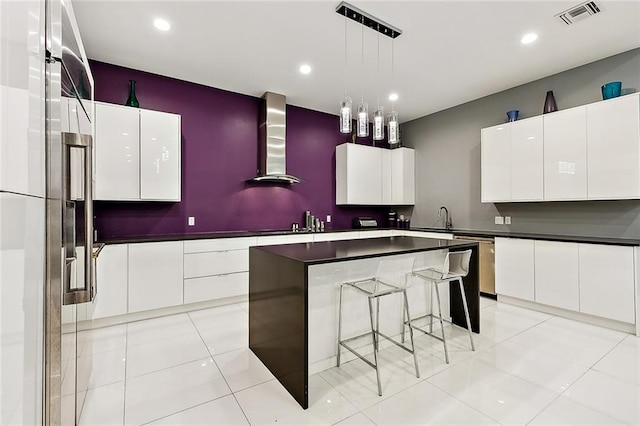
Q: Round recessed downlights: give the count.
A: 4